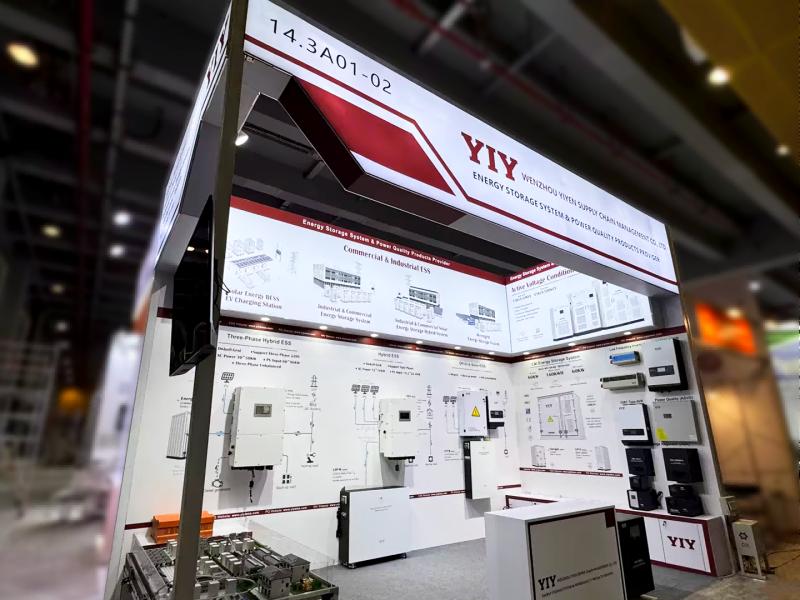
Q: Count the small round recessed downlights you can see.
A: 9